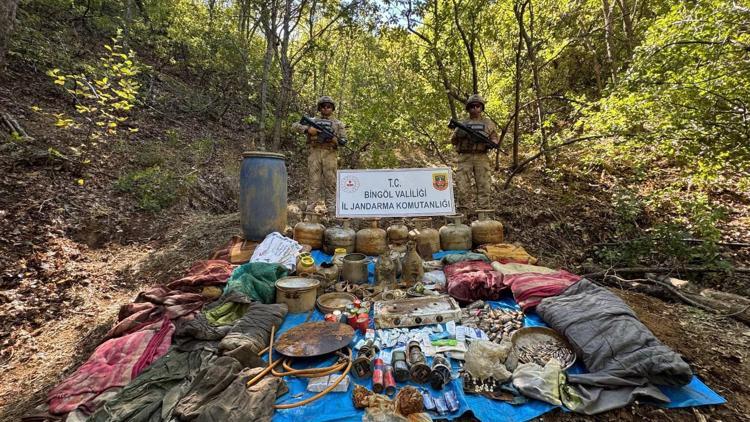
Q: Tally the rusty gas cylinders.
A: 7